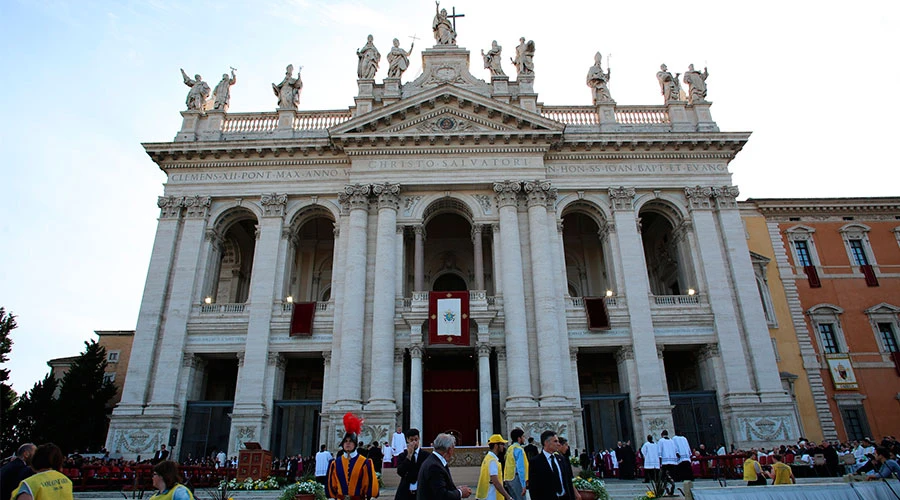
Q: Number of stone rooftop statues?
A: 11